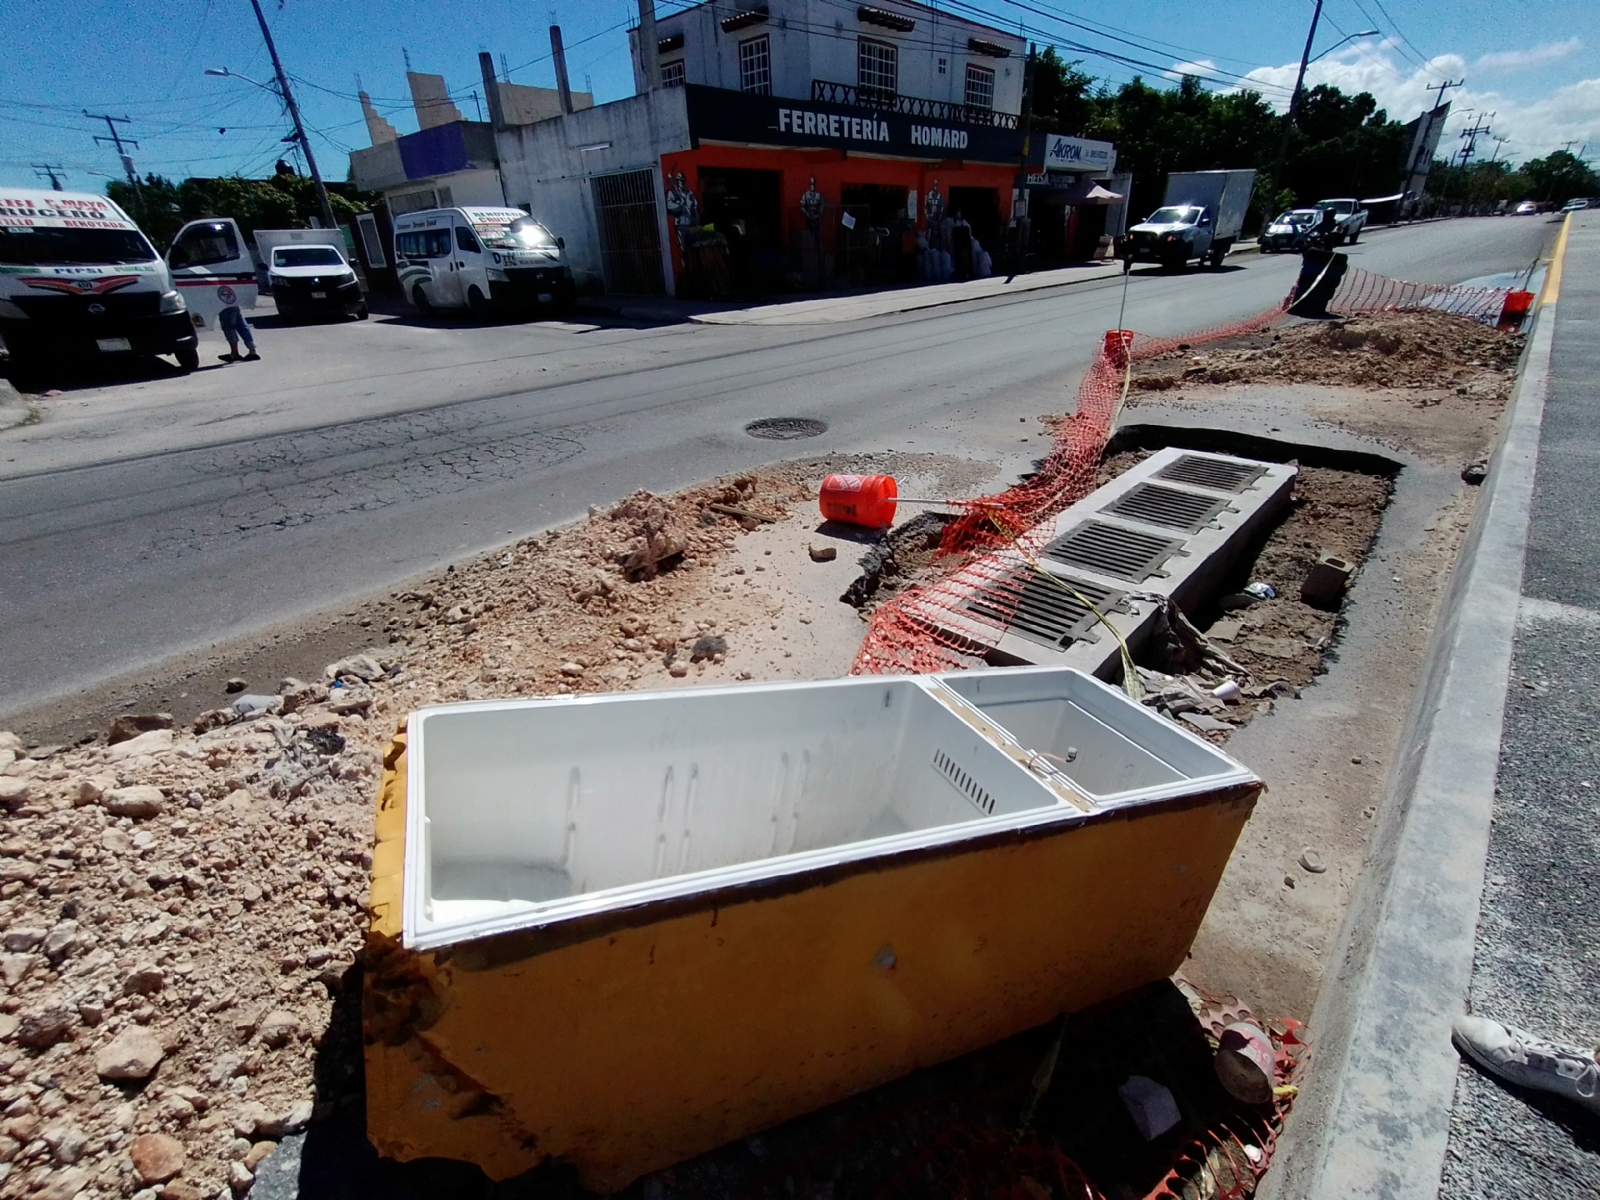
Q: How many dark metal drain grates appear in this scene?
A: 4